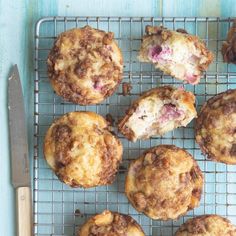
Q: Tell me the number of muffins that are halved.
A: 1